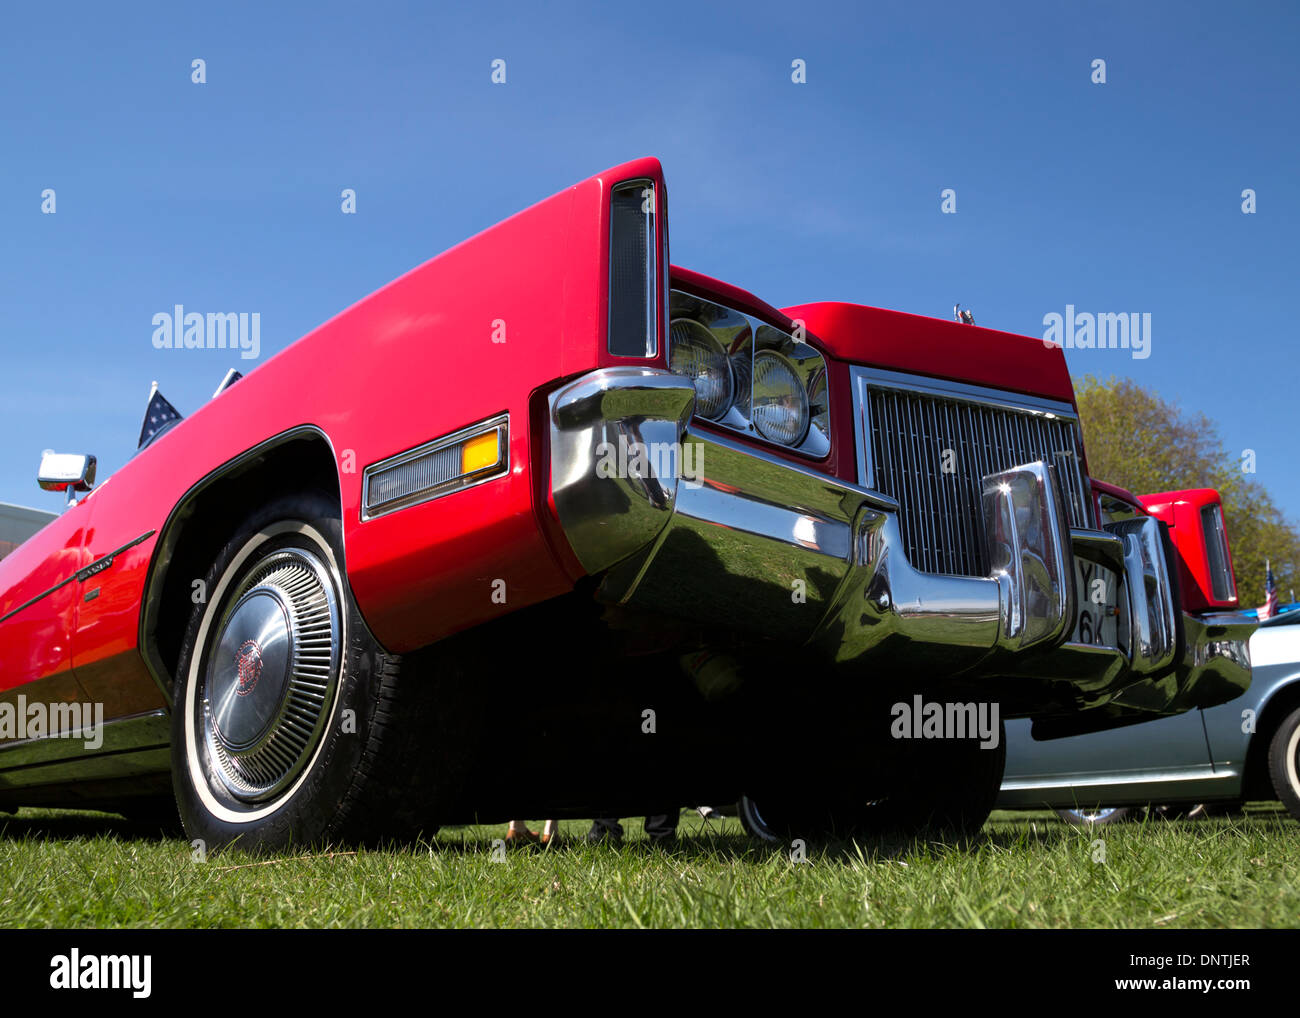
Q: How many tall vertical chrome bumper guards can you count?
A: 2